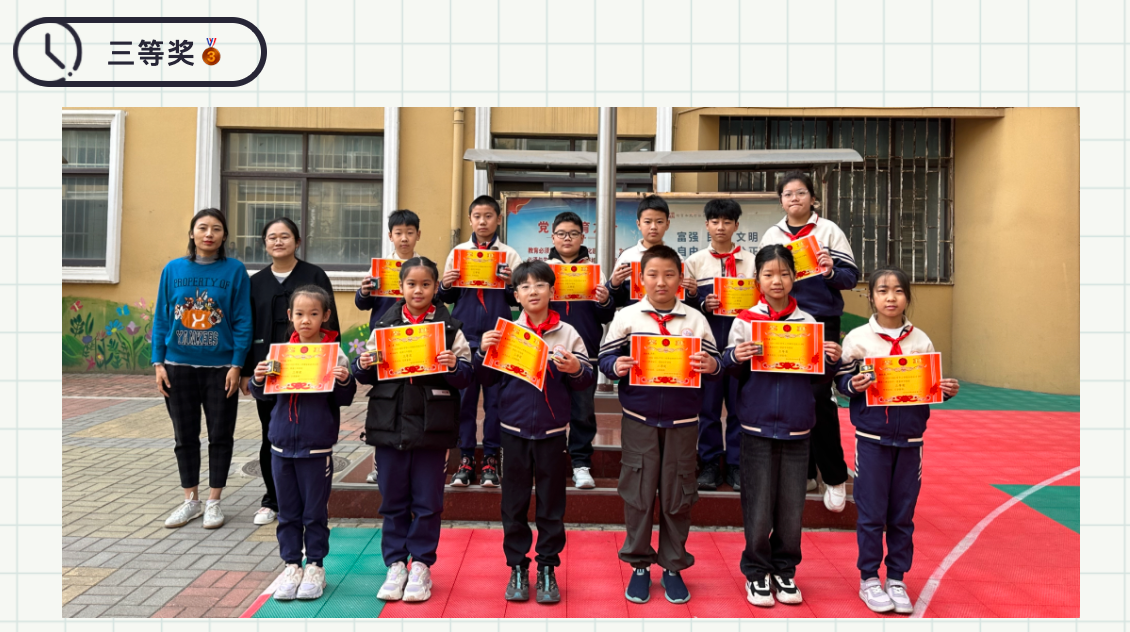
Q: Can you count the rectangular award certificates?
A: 12